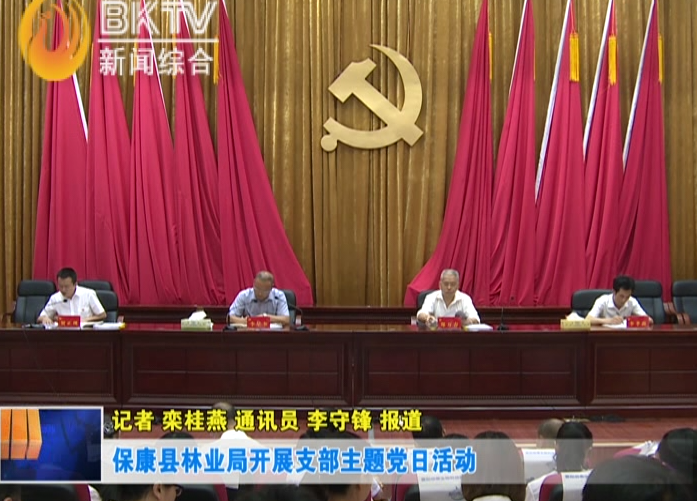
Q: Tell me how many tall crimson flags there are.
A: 10